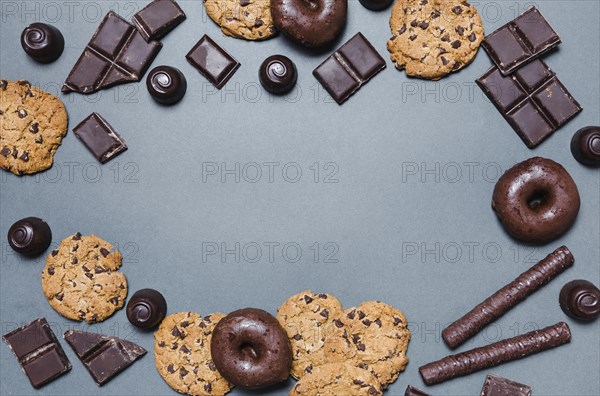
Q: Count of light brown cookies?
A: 8